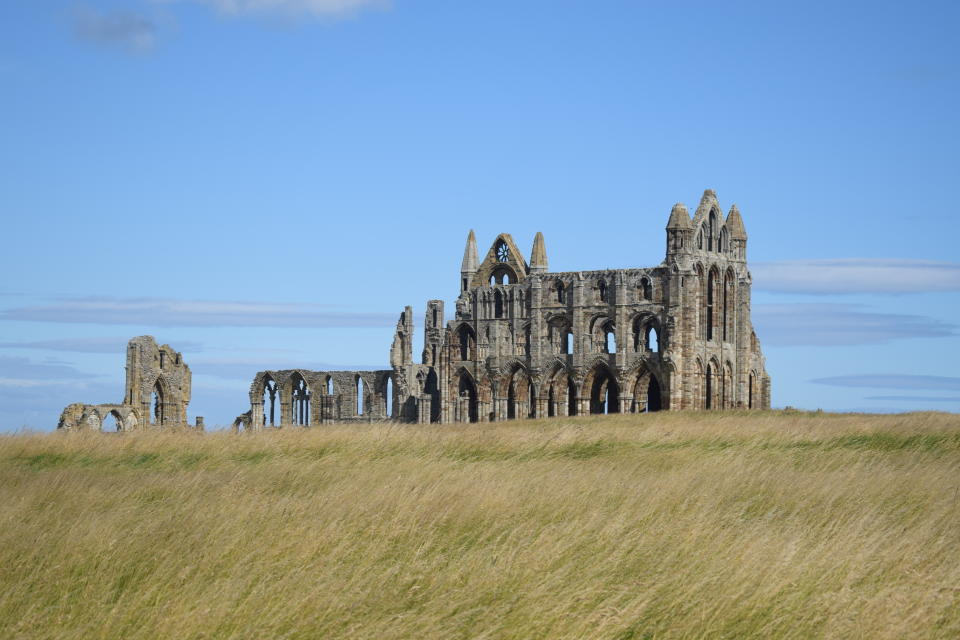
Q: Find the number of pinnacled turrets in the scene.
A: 4